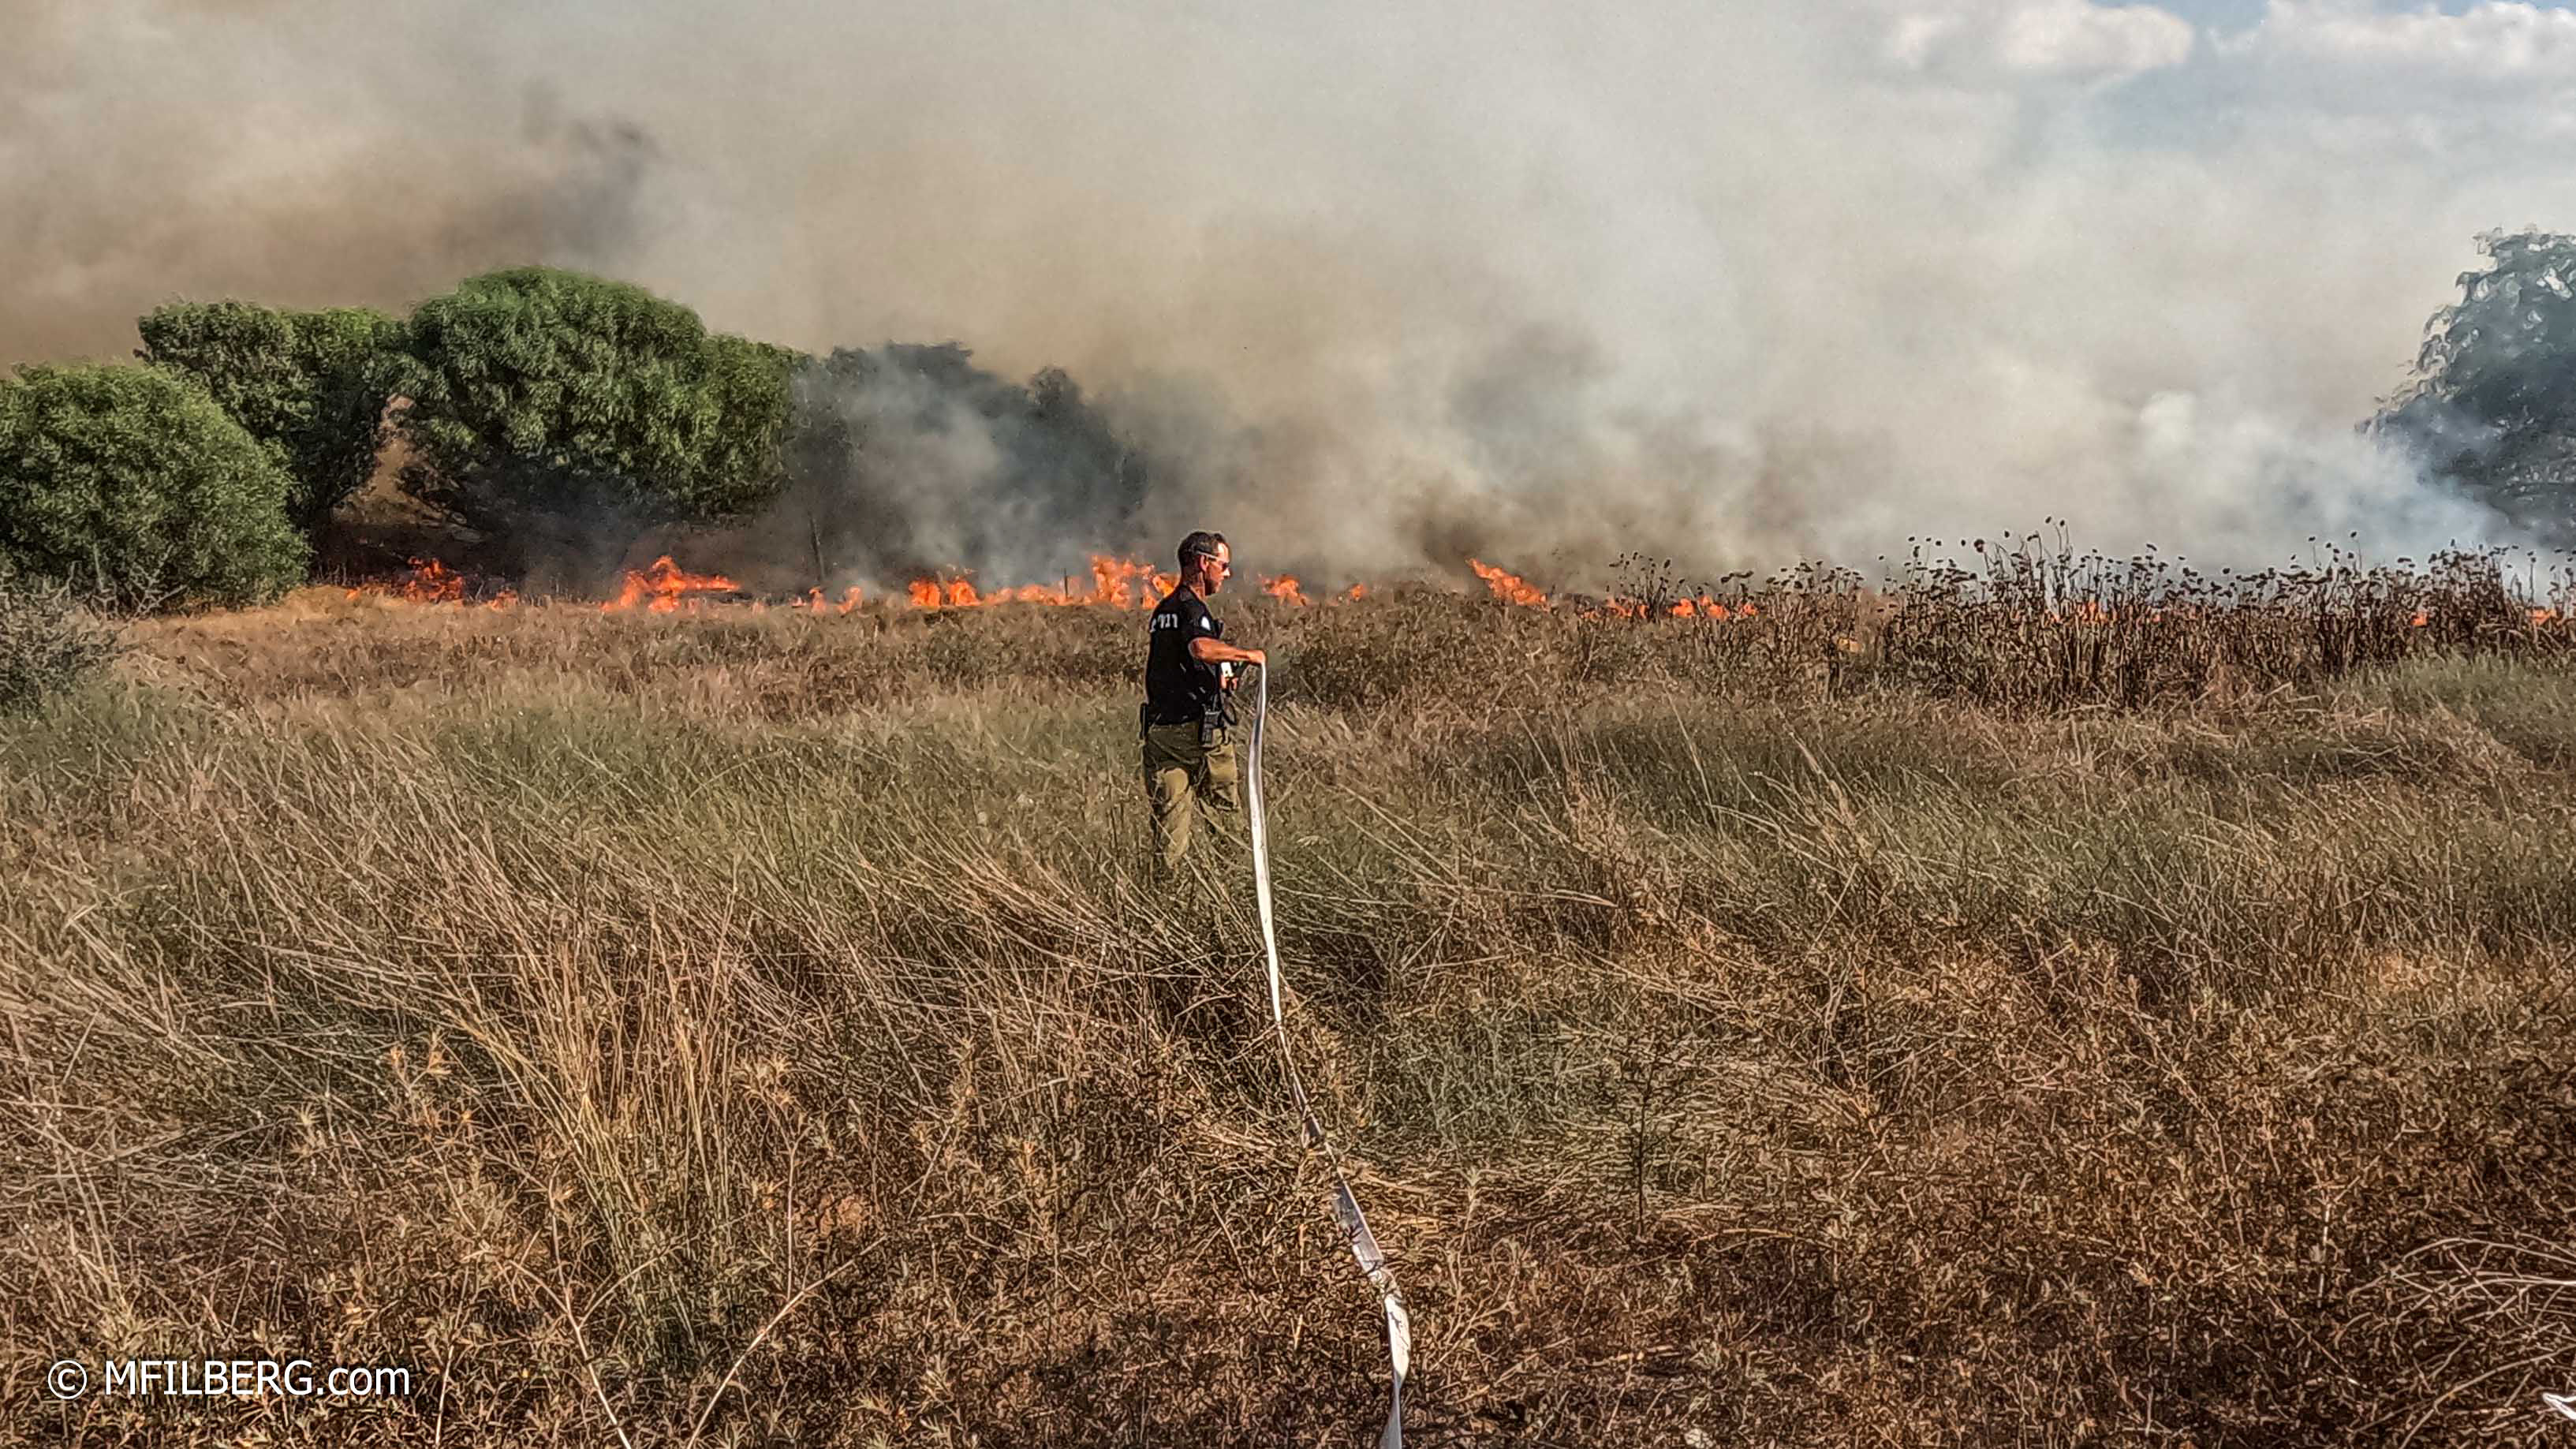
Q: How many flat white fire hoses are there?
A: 1